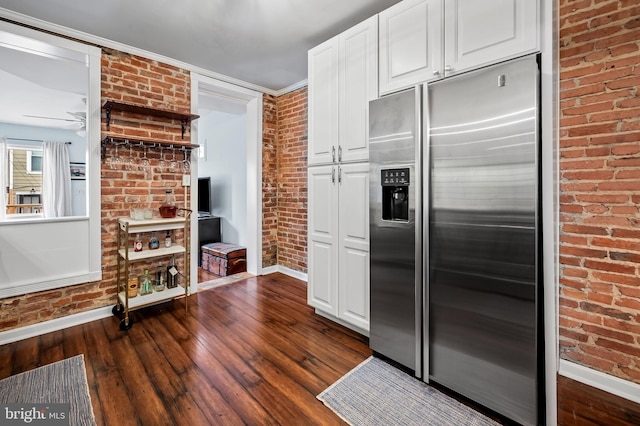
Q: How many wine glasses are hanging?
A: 6